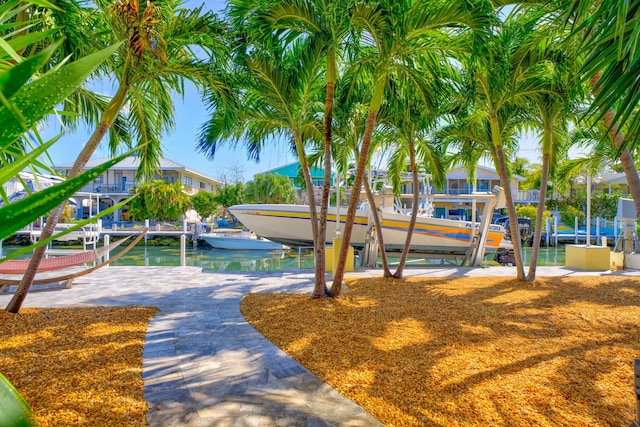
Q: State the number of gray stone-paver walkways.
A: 1